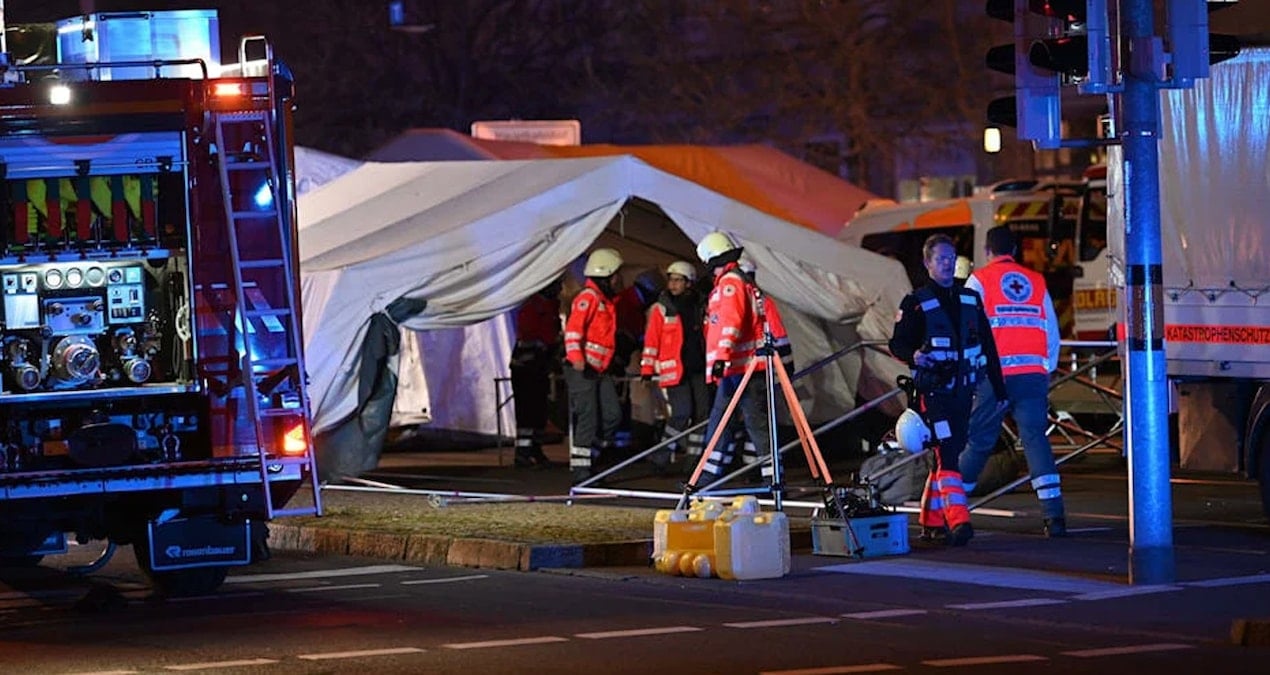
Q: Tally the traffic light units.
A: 3